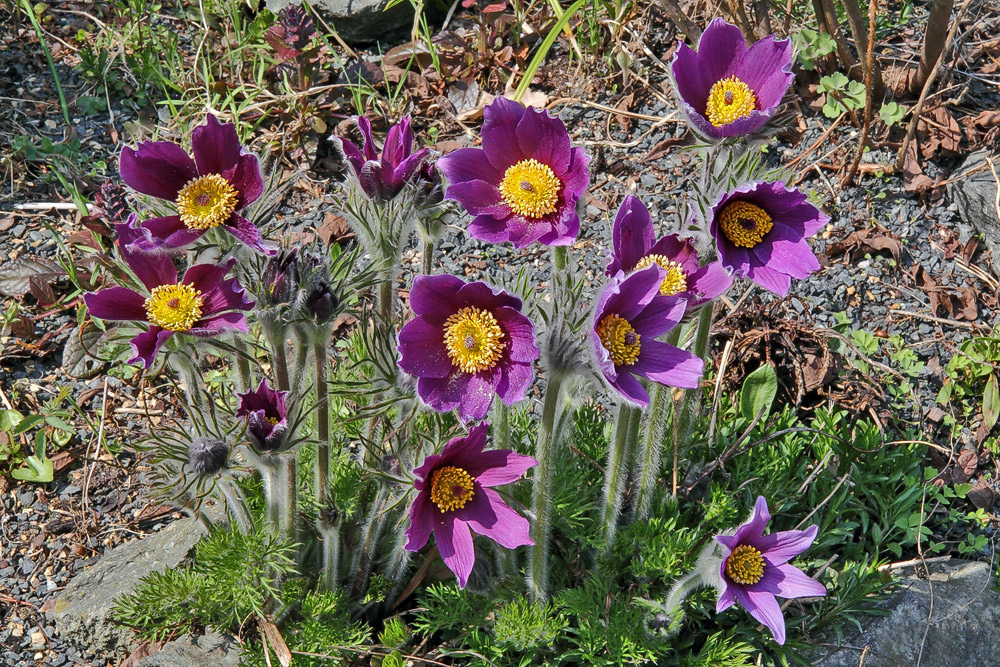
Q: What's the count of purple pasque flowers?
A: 12